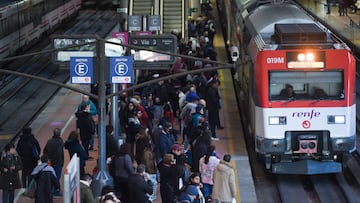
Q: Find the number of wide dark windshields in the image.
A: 1